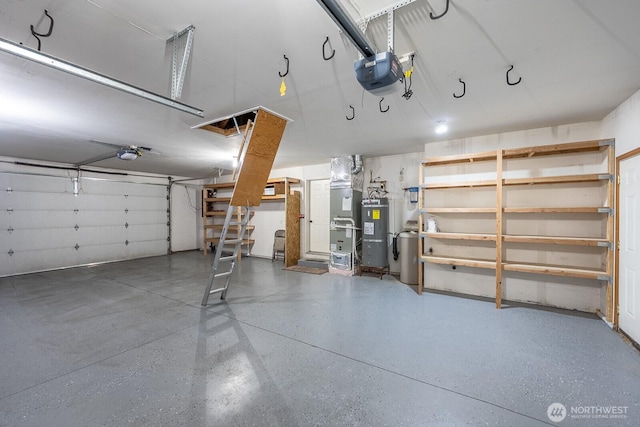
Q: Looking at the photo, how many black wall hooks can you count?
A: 9